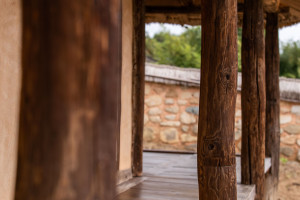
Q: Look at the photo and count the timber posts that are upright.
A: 5